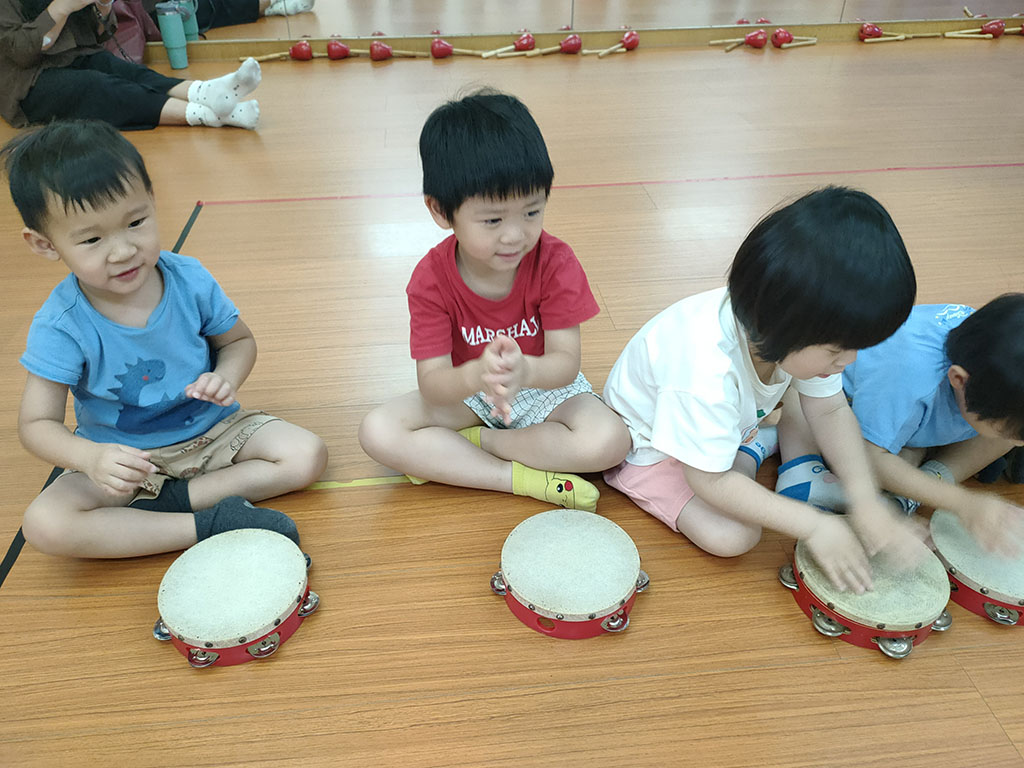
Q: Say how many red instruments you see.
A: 15